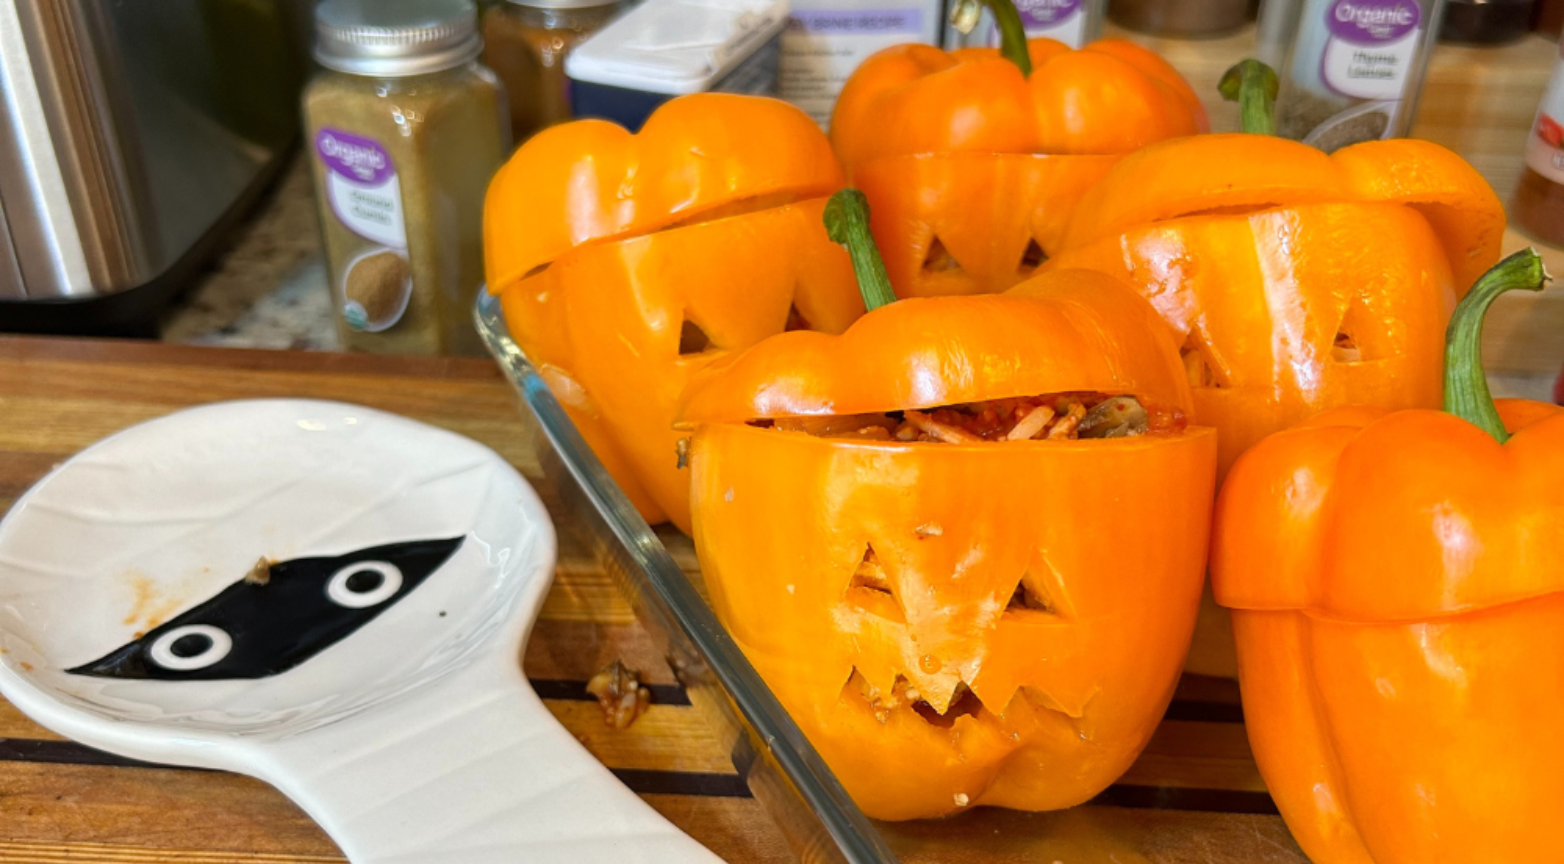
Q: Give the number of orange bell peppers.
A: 5